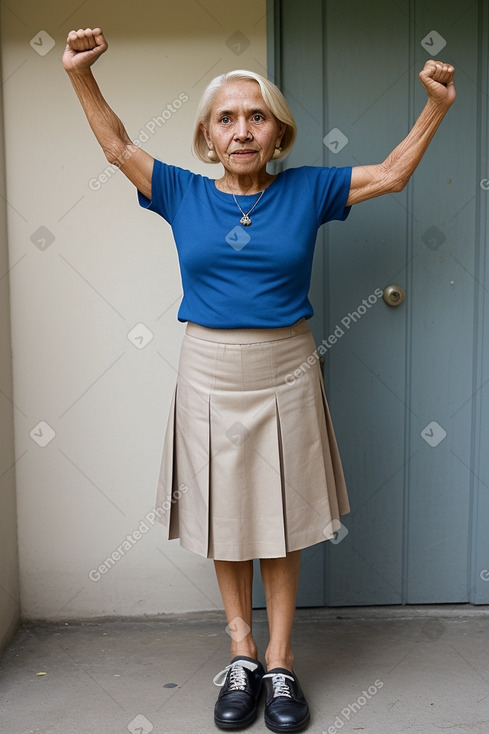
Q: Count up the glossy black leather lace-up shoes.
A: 2